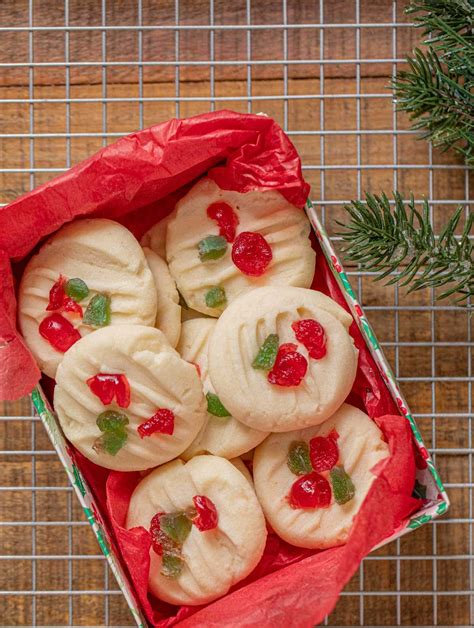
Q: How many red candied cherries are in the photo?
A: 12